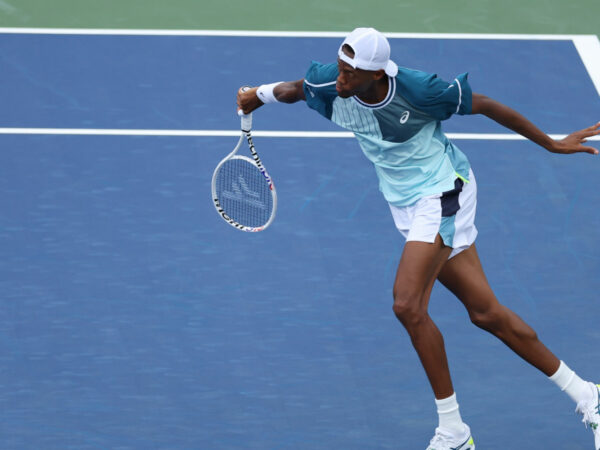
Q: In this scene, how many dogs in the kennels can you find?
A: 0